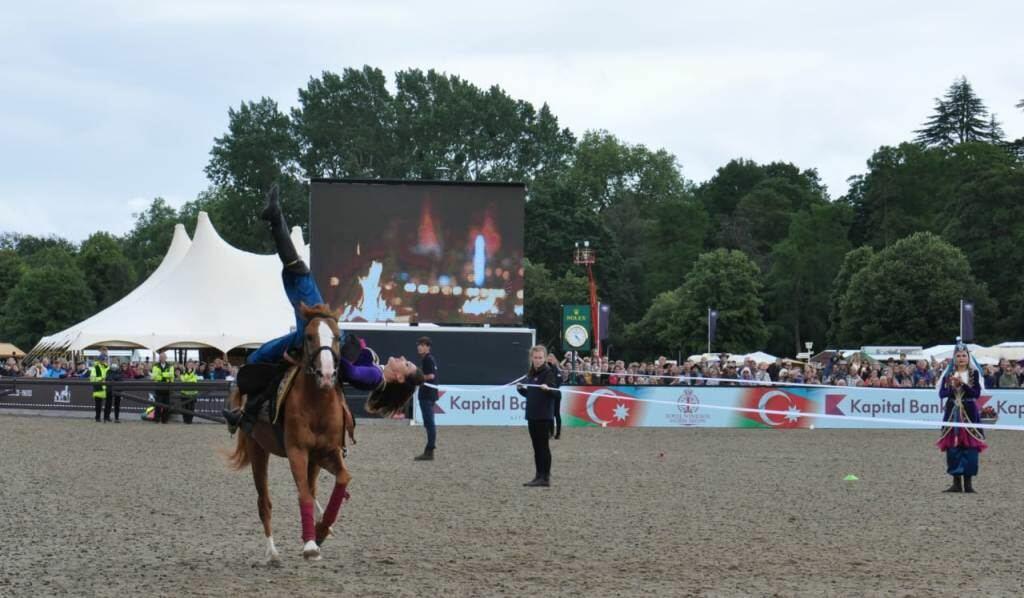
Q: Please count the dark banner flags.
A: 3